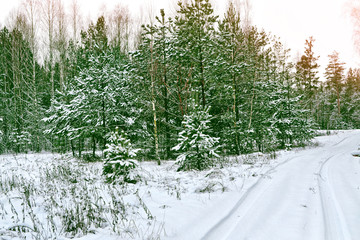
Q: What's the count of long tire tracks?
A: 2